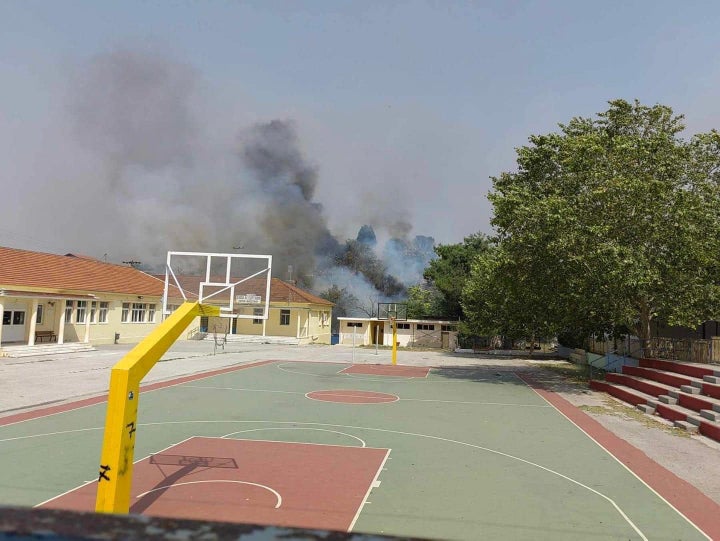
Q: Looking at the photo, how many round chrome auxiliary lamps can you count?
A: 0